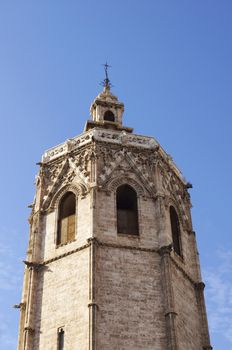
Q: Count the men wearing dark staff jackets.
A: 0